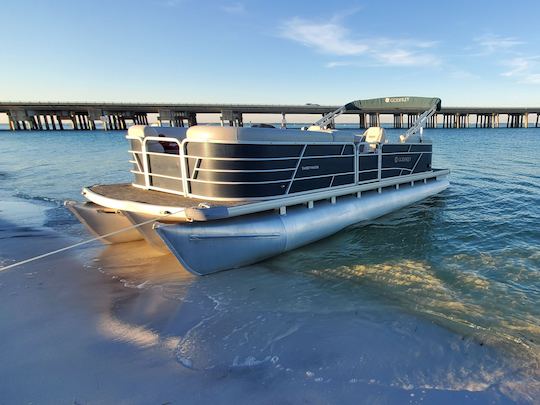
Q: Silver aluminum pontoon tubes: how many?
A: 3